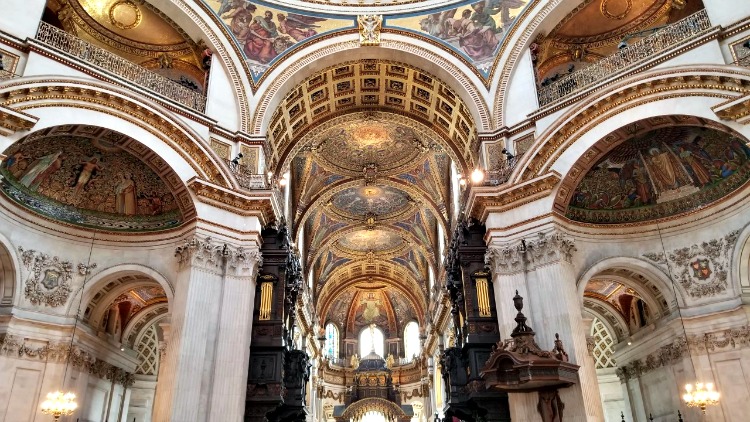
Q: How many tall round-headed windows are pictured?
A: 3